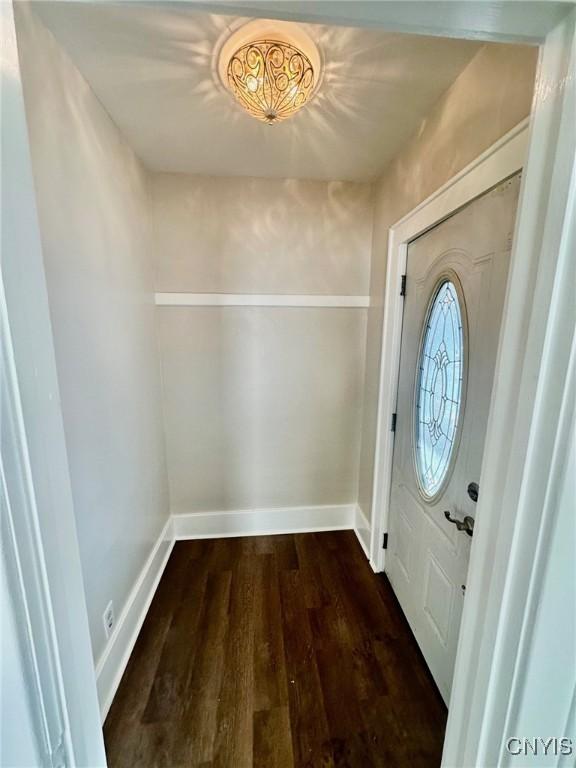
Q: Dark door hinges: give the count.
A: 3